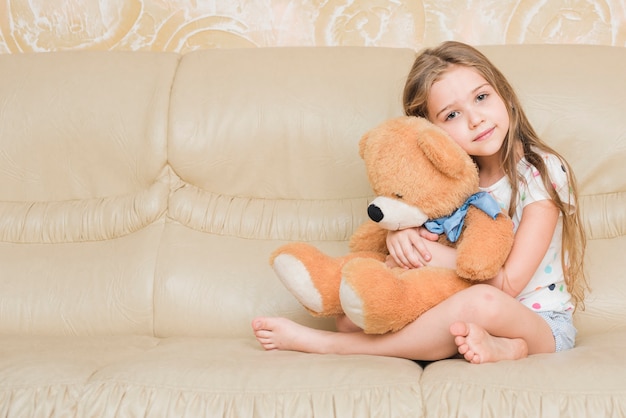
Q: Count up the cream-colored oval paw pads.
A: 2